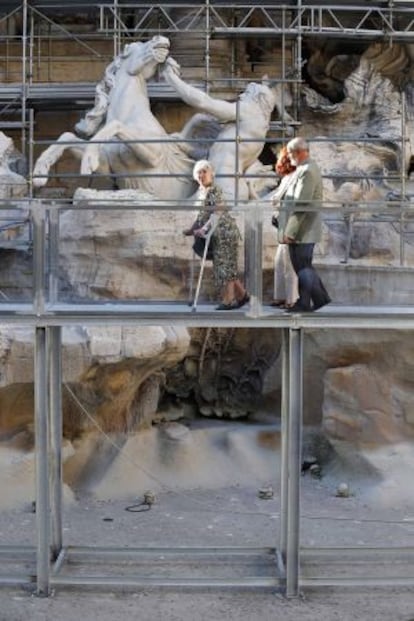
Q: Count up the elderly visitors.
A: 2